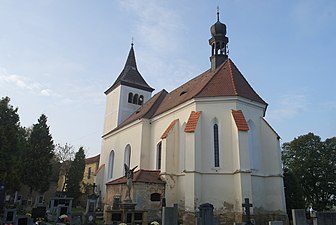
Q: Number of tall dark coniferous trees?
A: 3